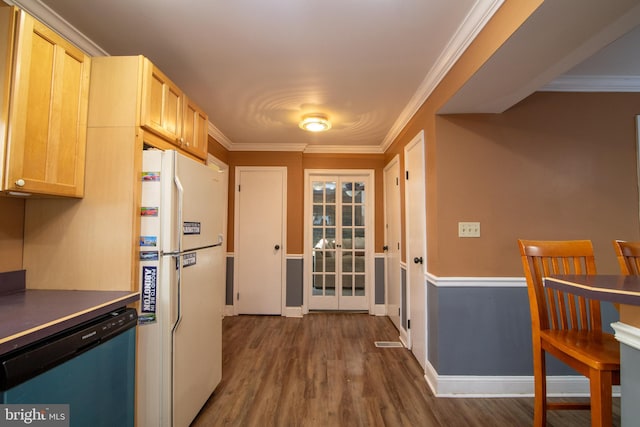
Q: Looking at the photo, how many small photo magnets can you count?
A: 5